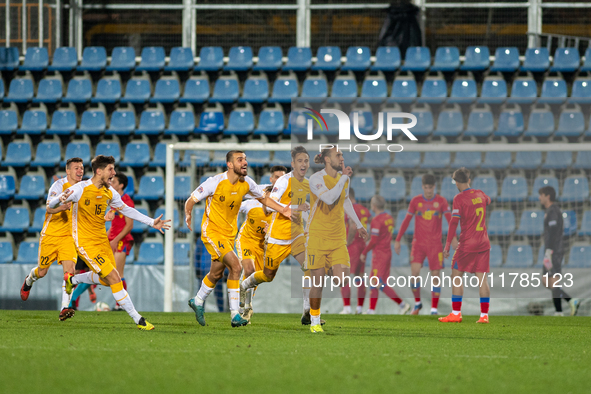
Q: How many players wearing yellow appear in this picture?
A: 6